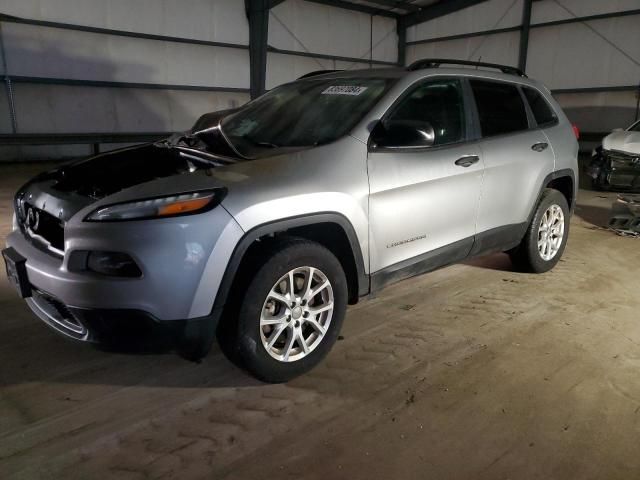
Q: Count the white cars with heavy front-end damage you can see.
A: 1